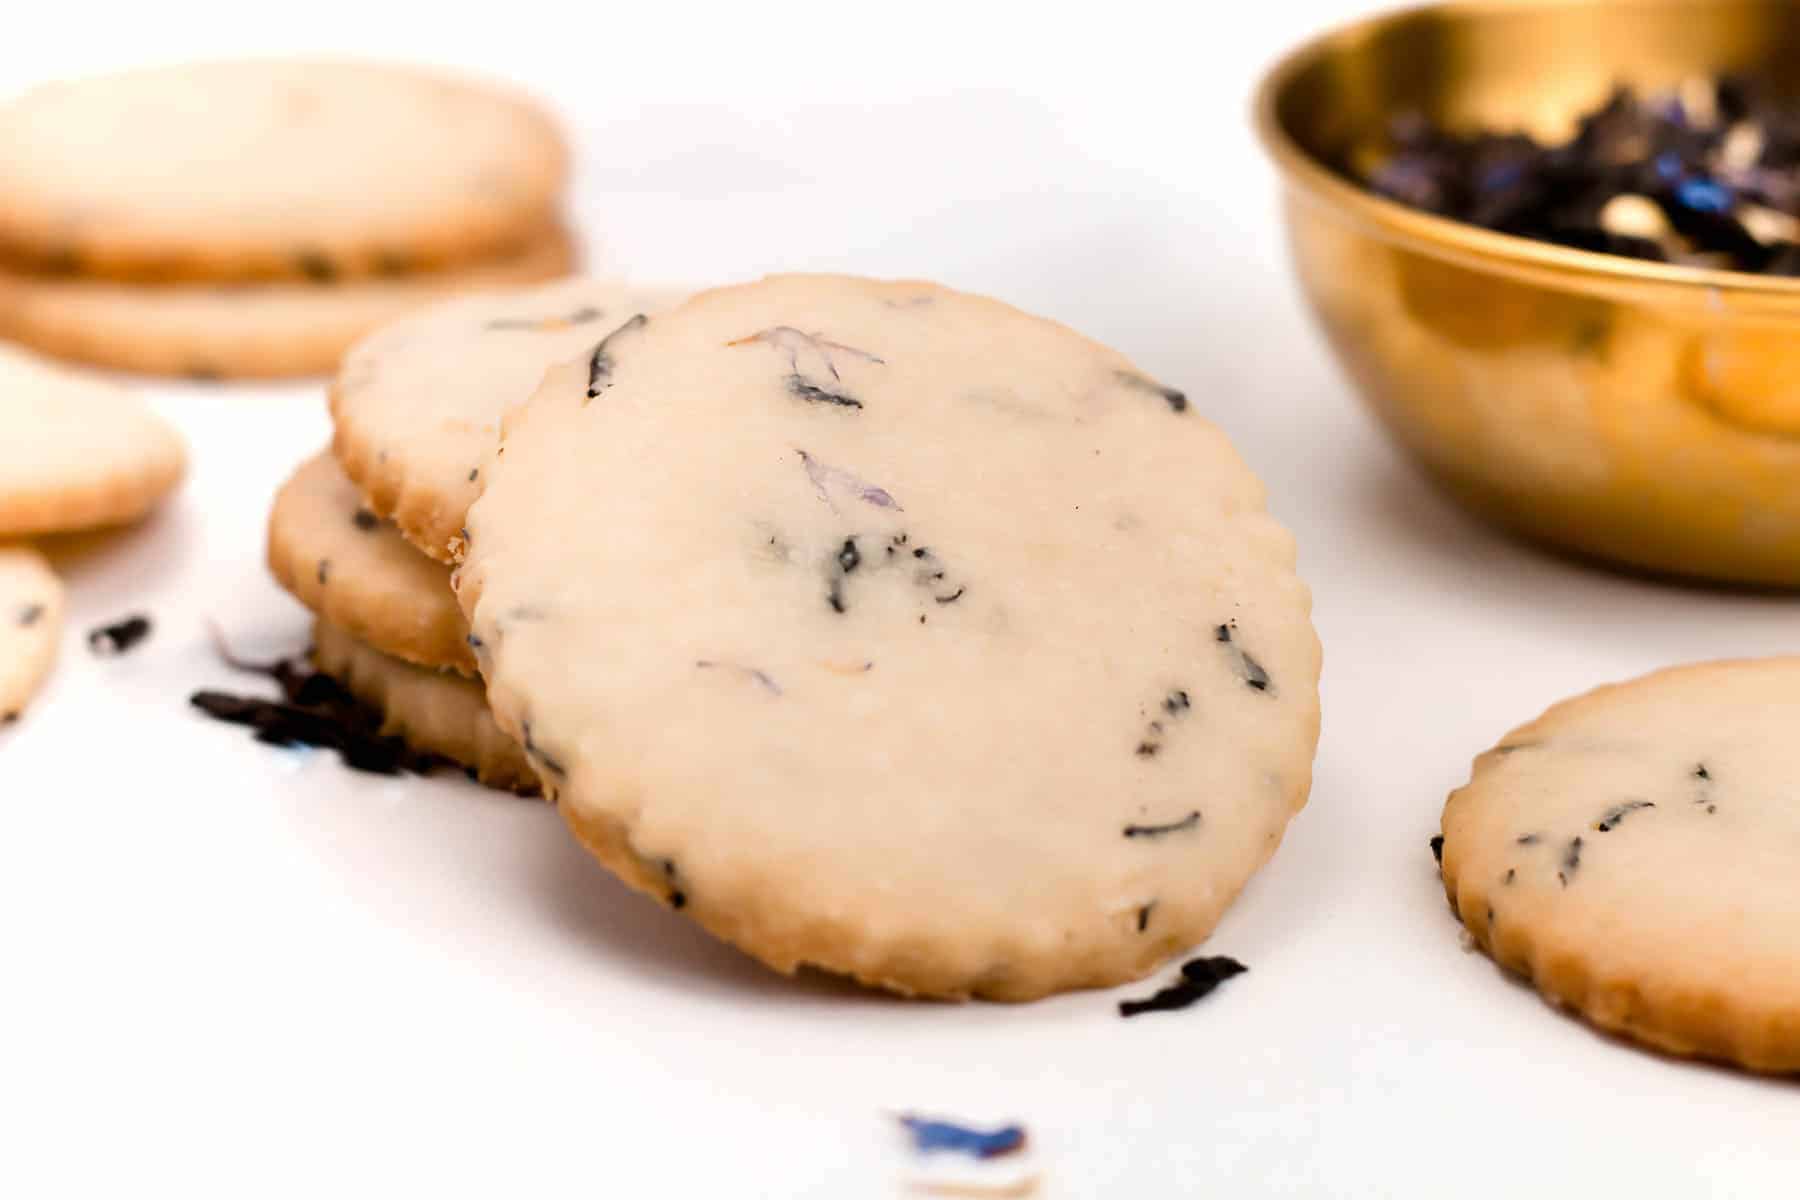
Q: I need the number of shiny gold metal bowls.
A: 1